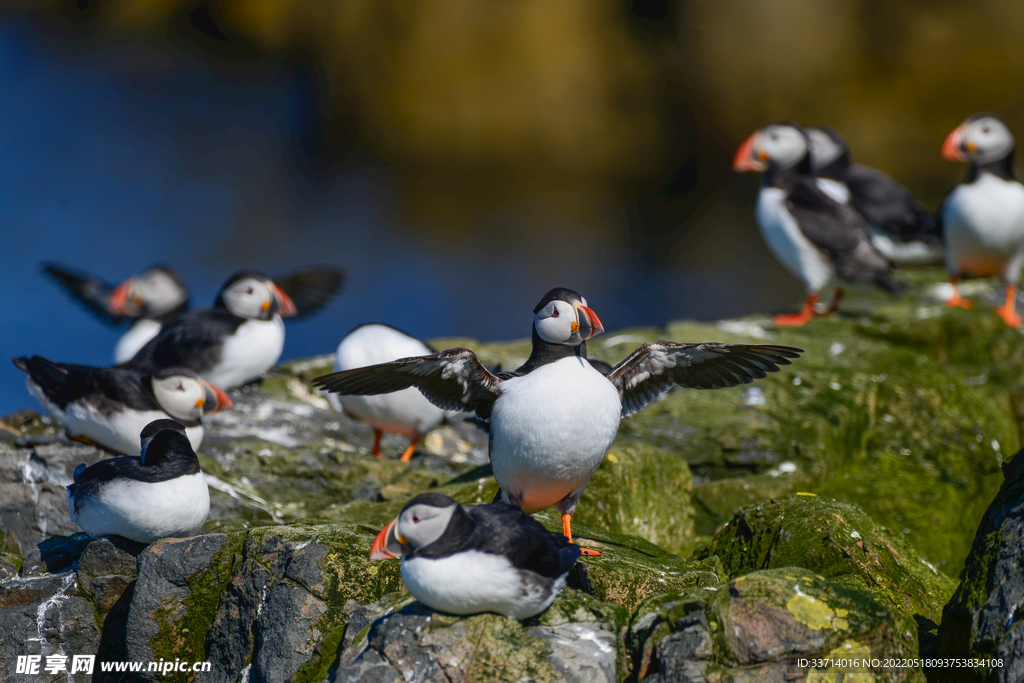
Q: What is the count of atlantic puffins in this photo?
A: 10